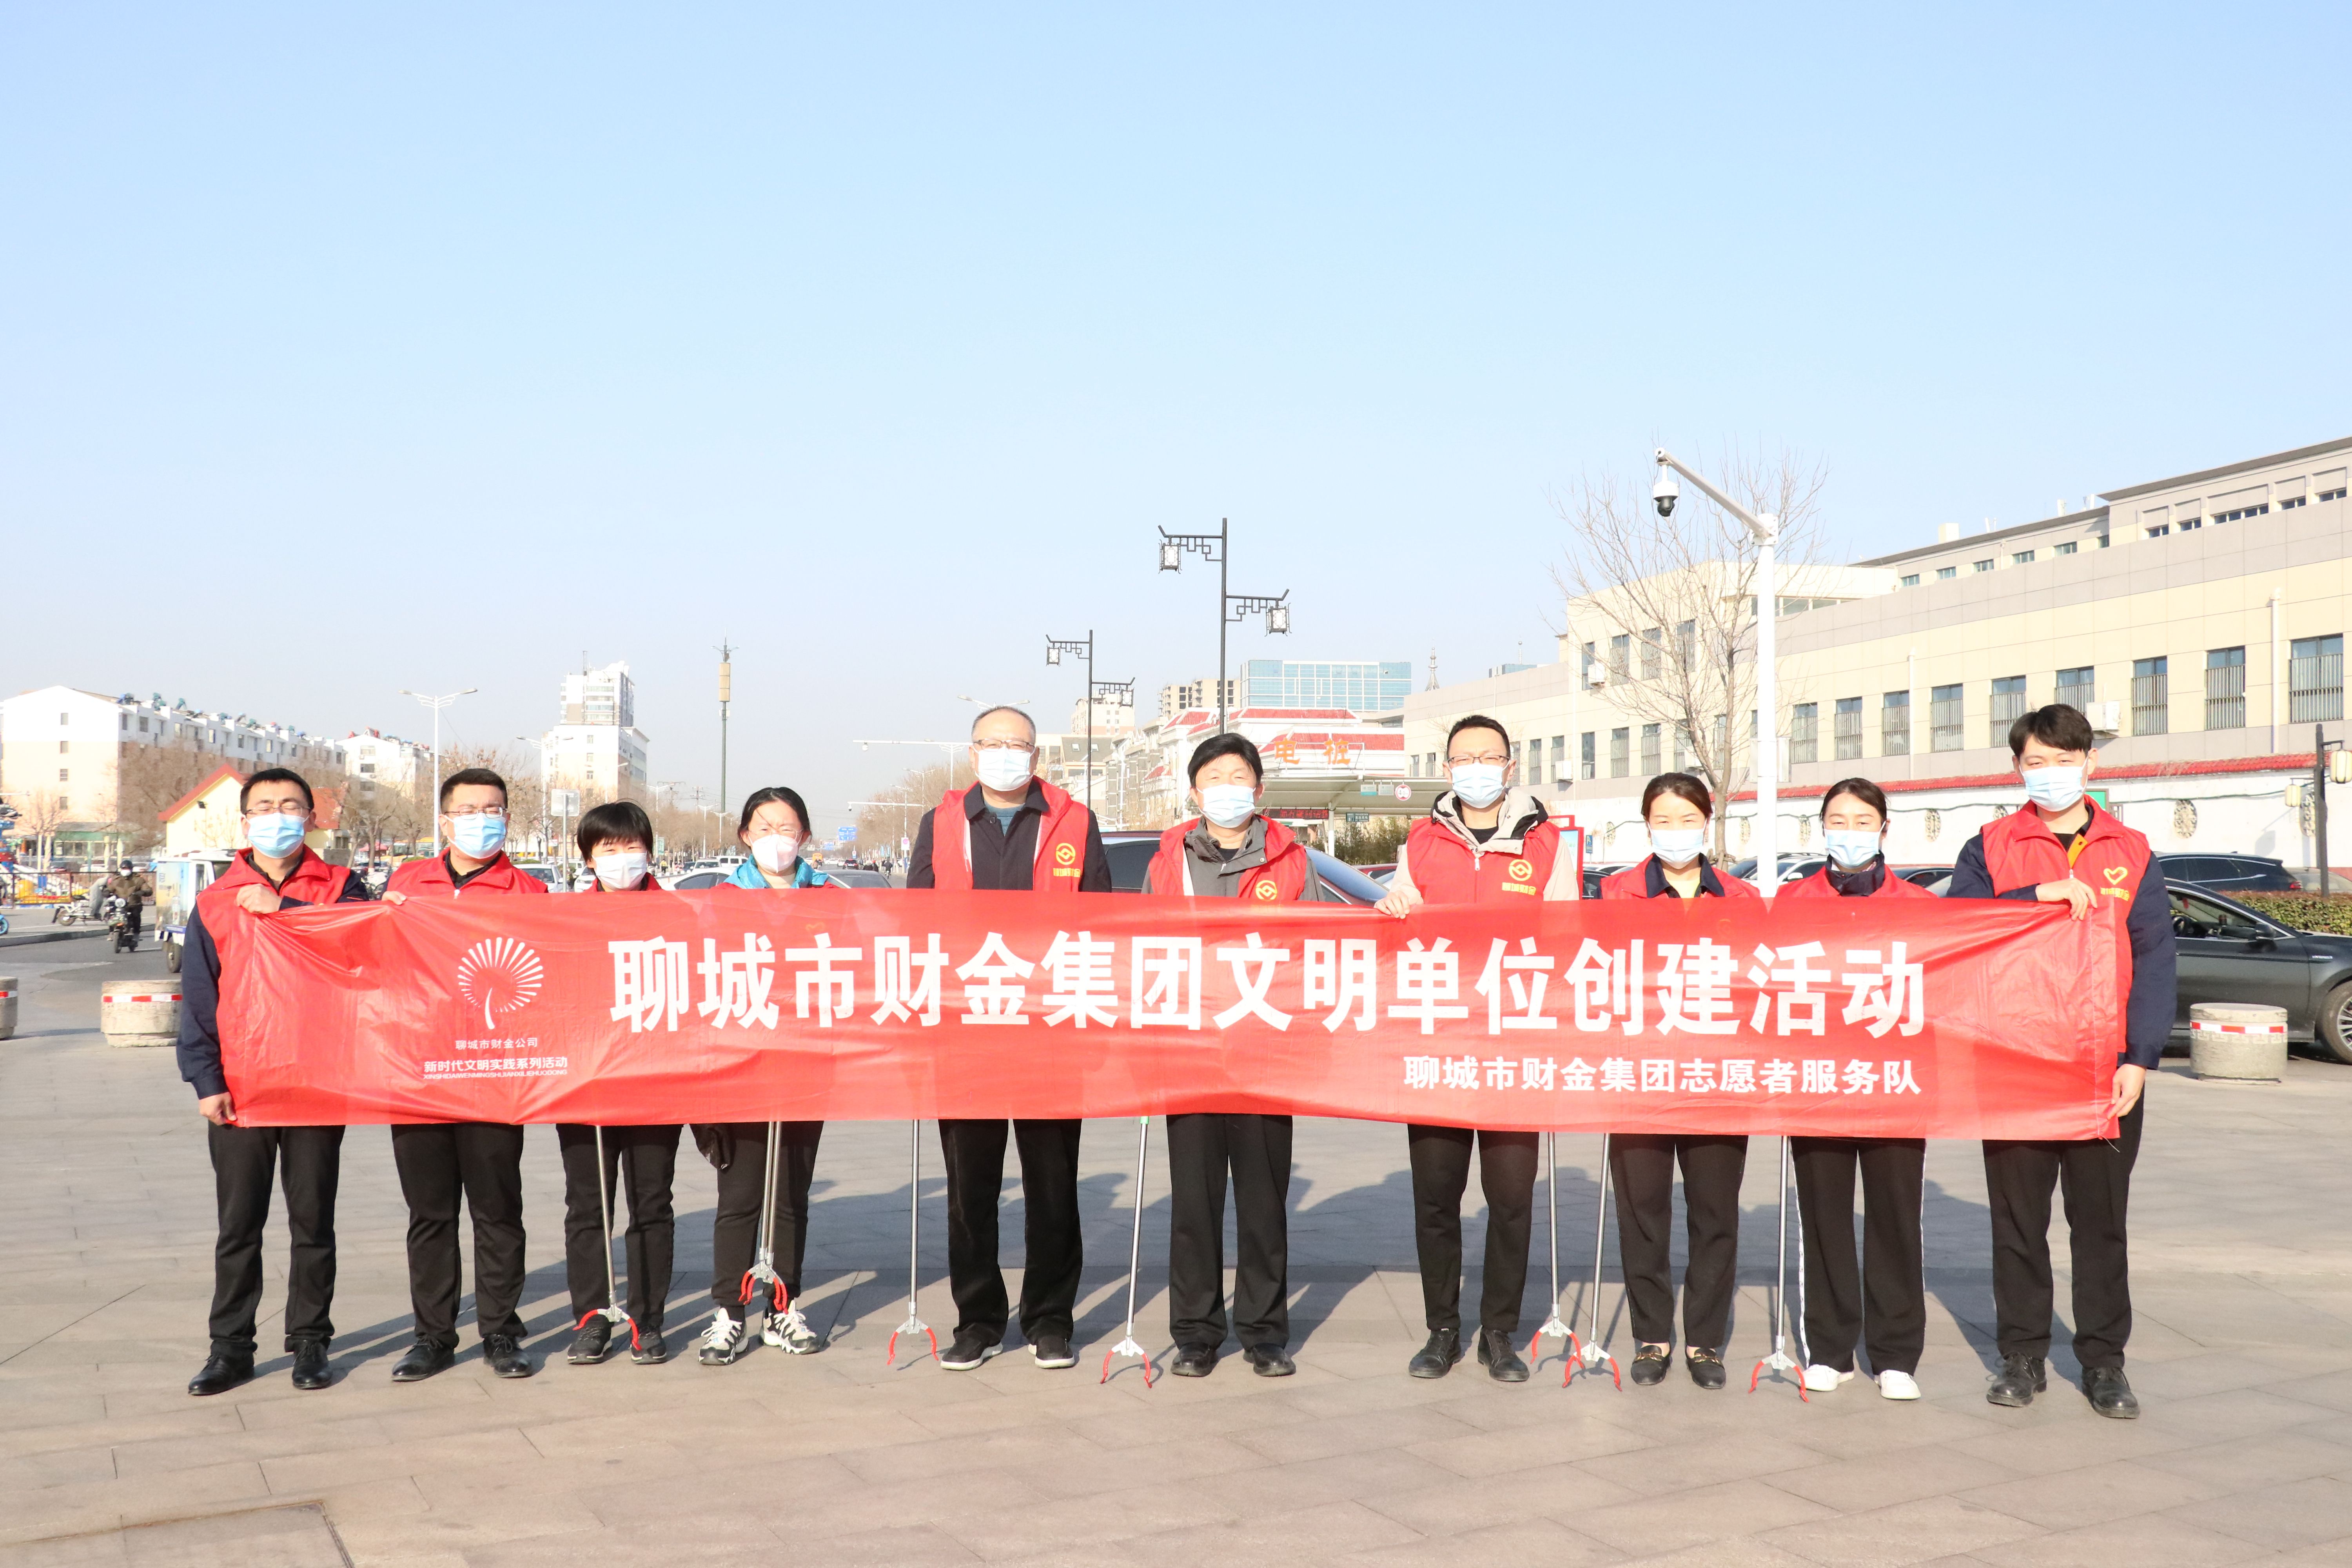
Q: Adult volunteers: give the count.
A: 10